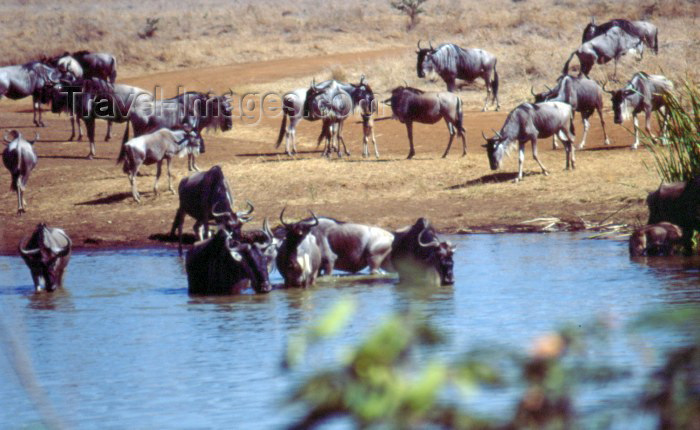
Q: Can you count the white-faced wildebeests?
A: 0